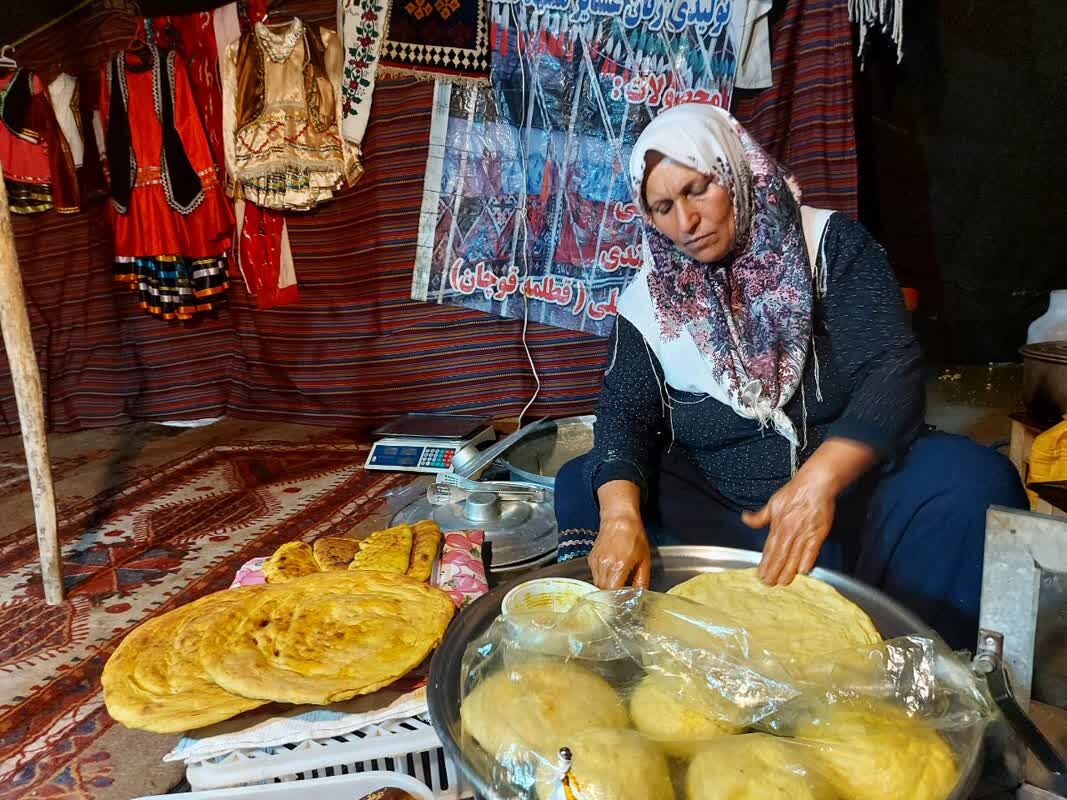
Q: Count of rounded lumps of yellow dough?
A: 5